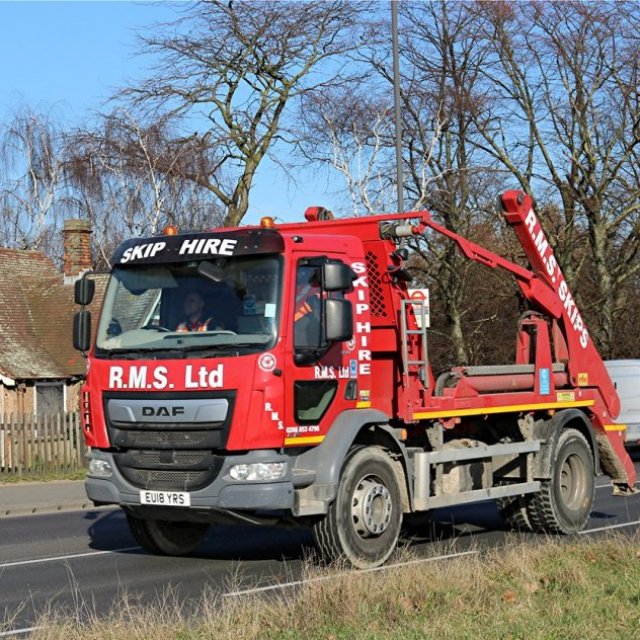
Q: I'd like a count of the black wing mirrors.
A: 4